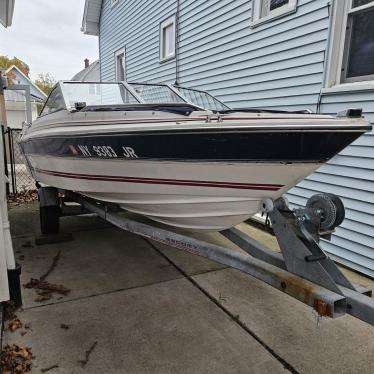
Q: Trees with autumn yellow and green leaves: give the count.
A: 2